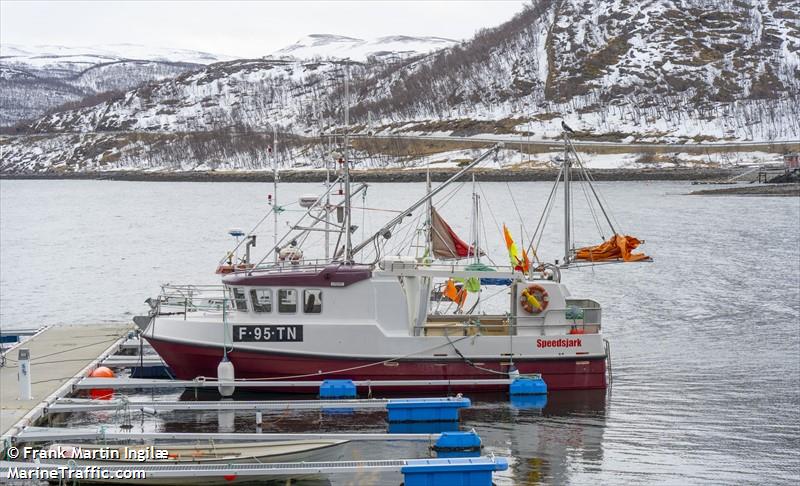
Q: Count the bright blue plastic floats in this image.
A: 5